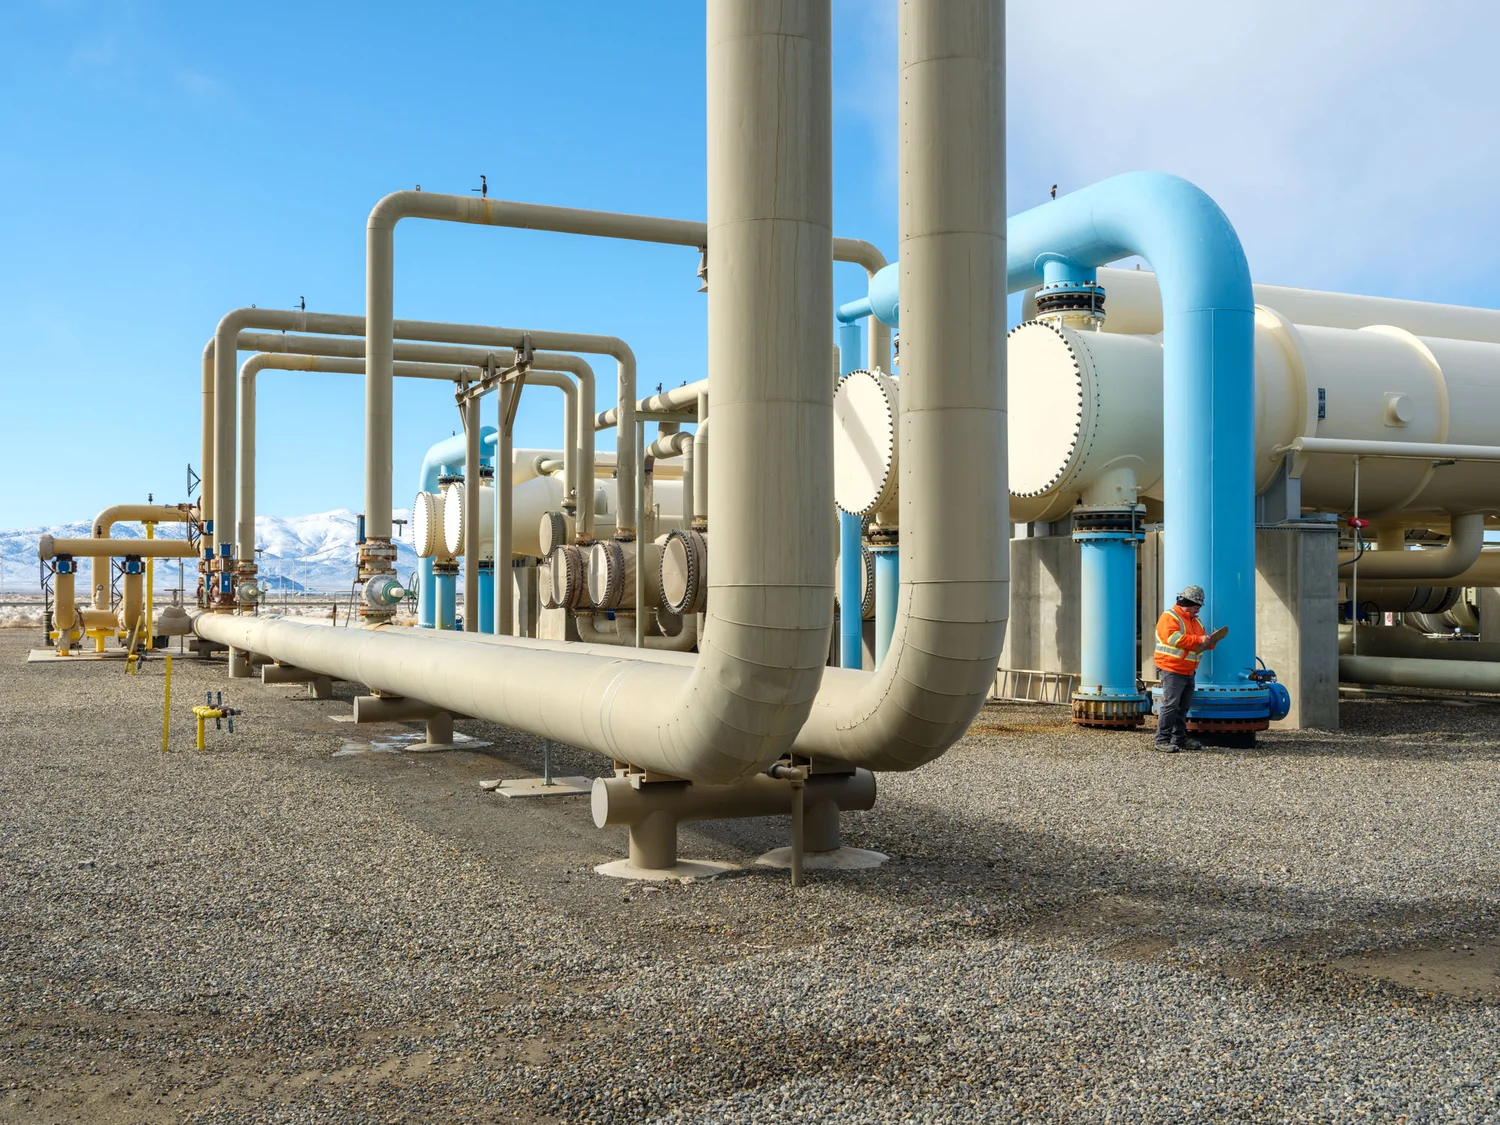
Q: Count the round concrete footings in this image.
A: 3